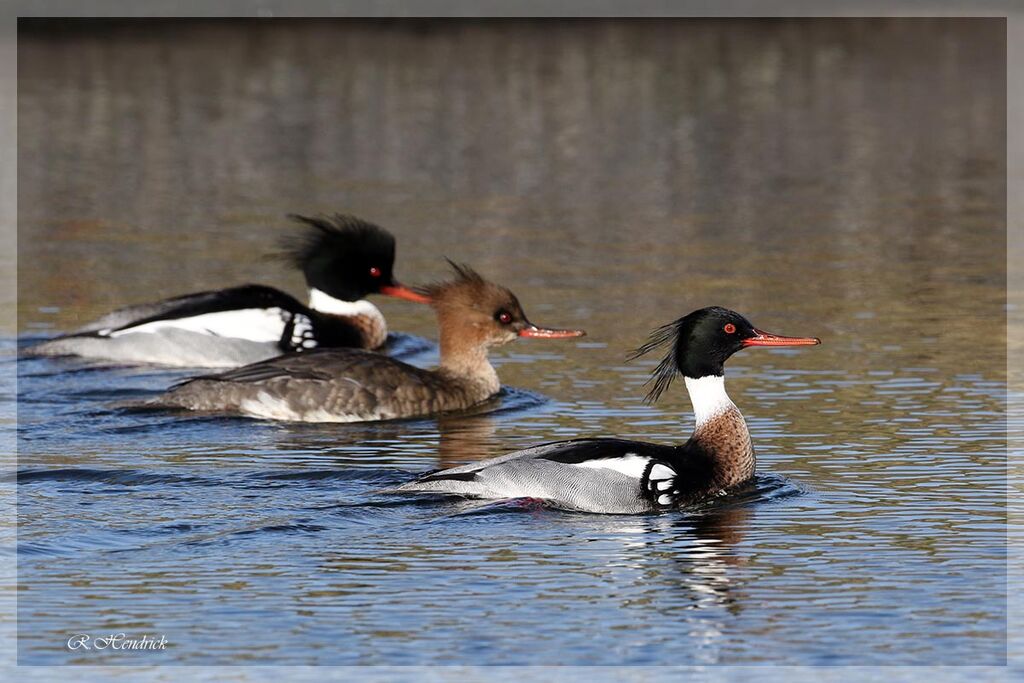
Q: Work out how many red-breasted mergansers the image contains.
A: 3